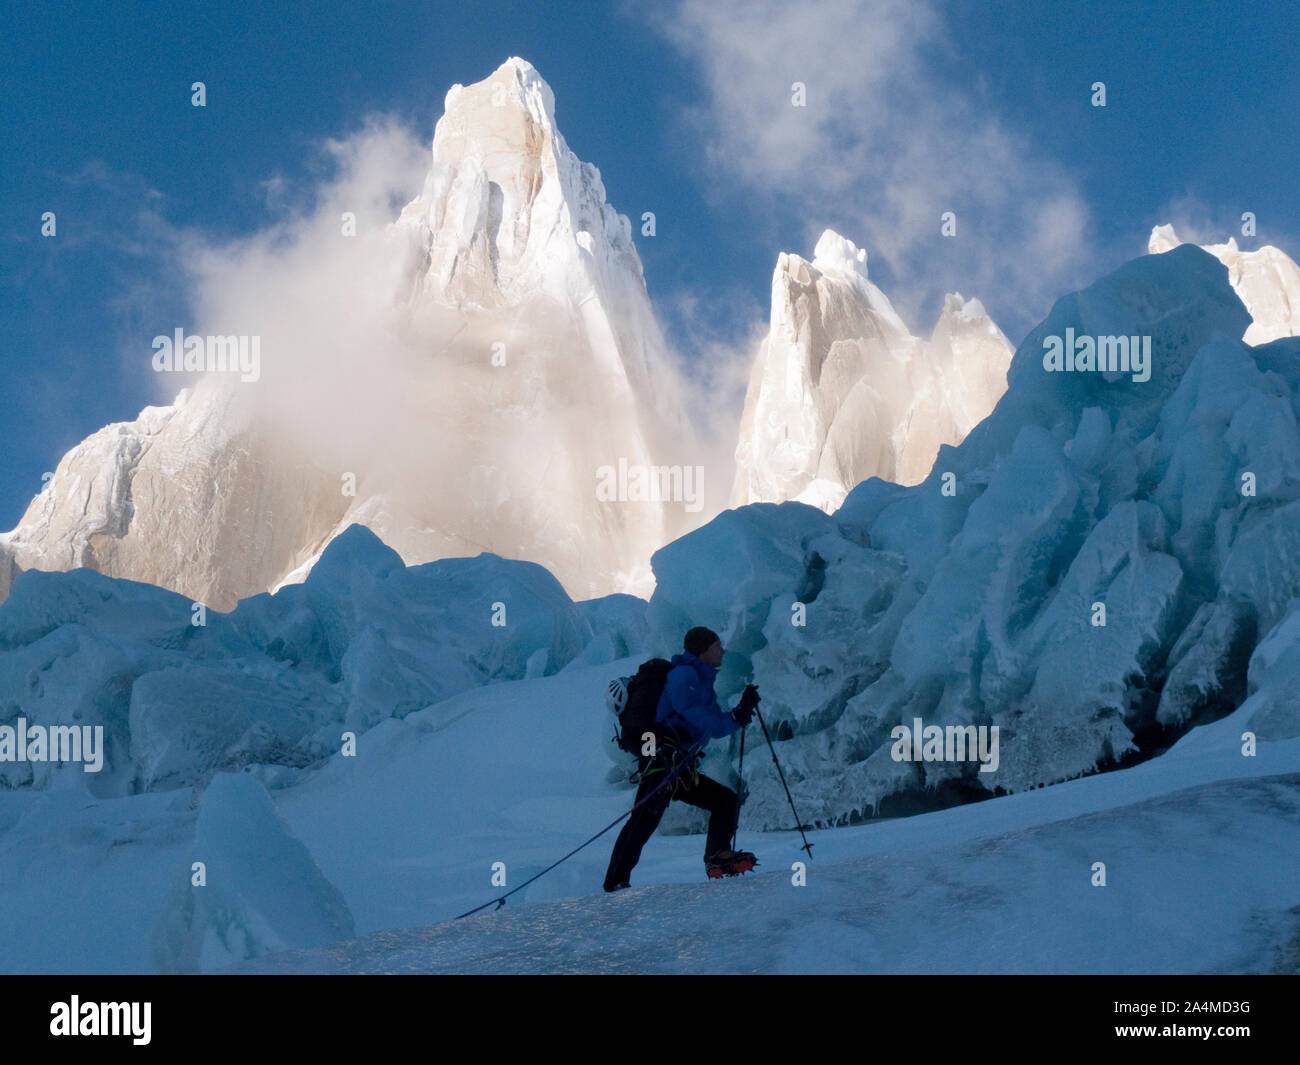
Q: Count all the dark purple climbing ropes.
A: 1